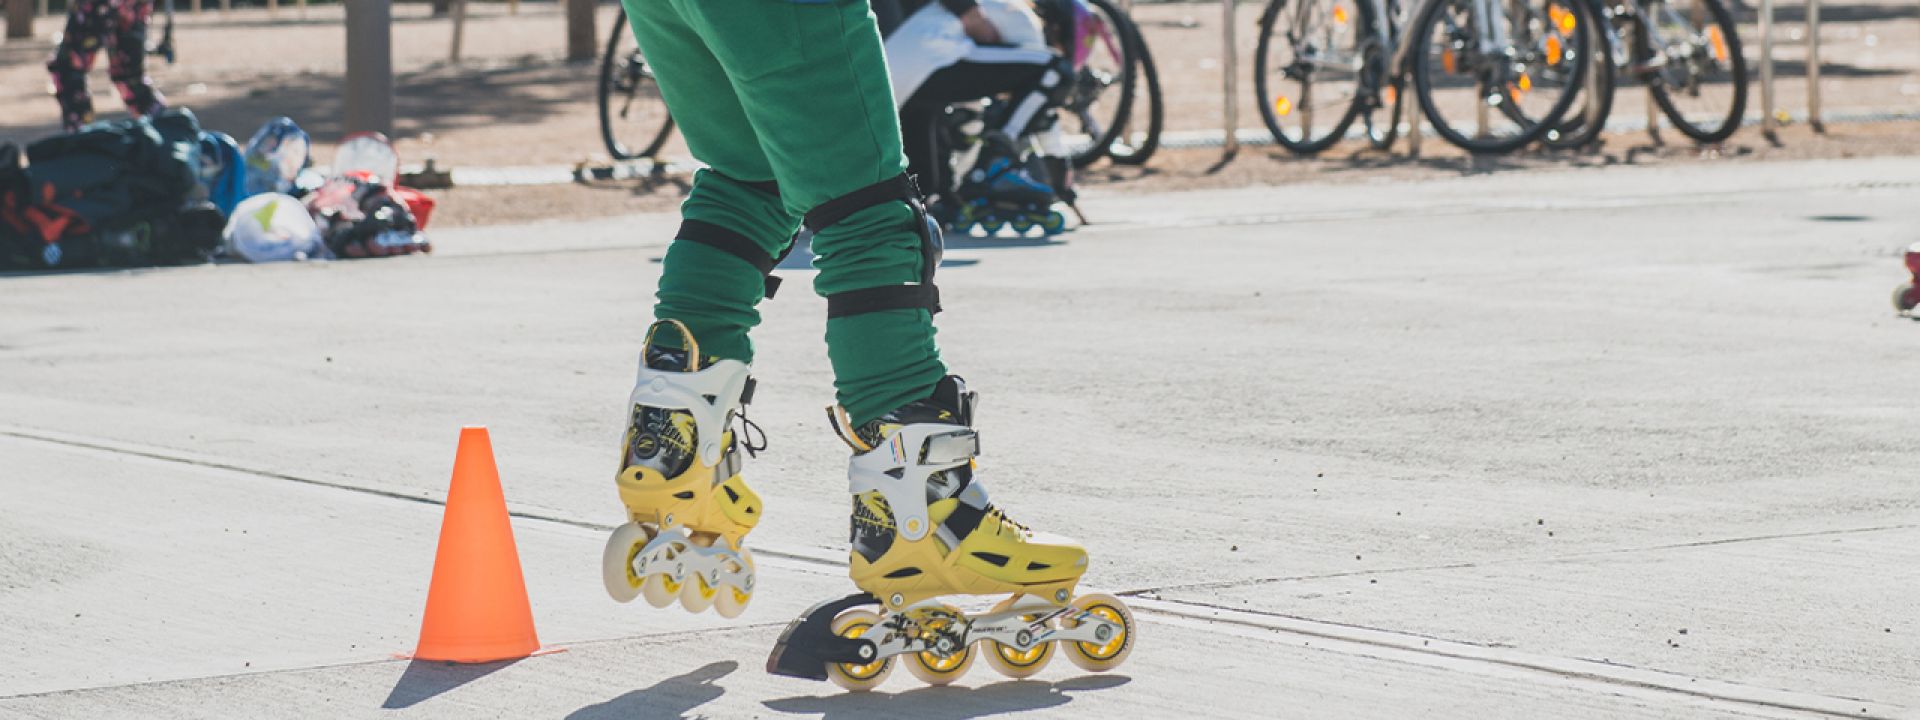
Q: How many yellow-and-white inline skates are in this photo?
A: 2